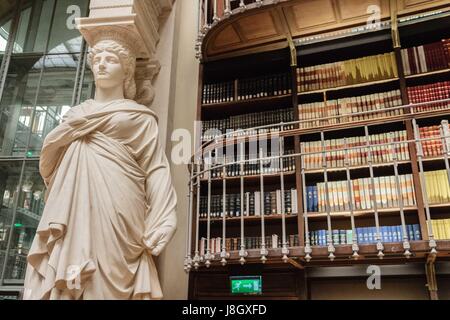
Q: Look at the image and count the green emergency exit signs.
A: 1